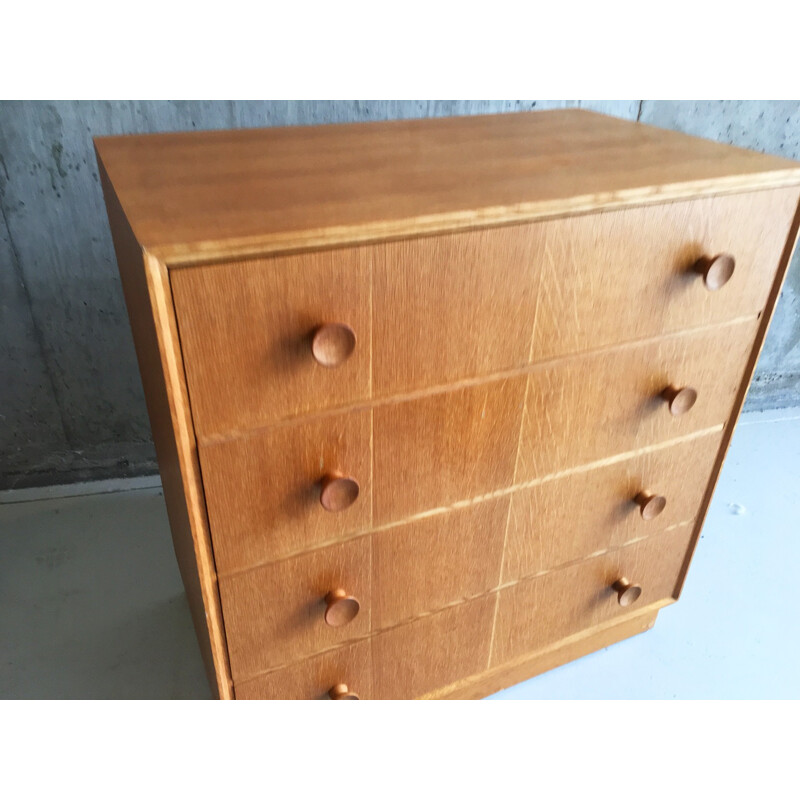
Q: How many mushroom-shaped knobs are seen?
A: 8